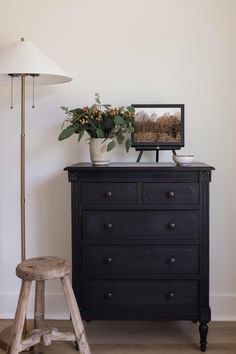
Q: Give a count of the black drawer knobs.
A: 8